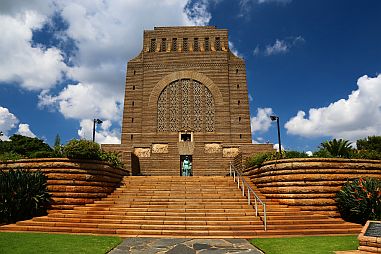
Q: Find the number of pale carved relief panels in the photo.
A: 4